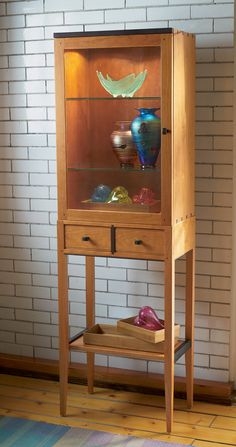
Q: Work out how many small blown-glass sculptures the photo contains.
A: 4